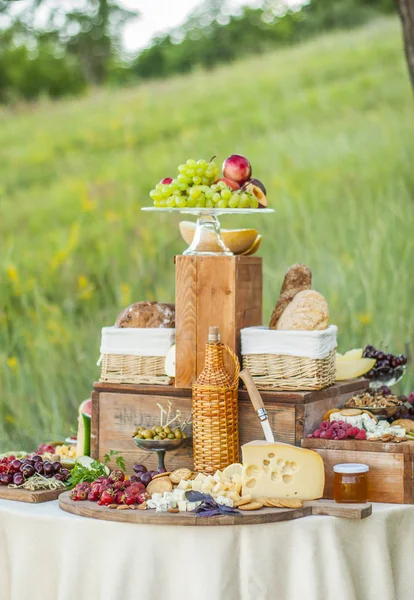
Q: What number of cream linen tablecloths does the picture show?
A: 1